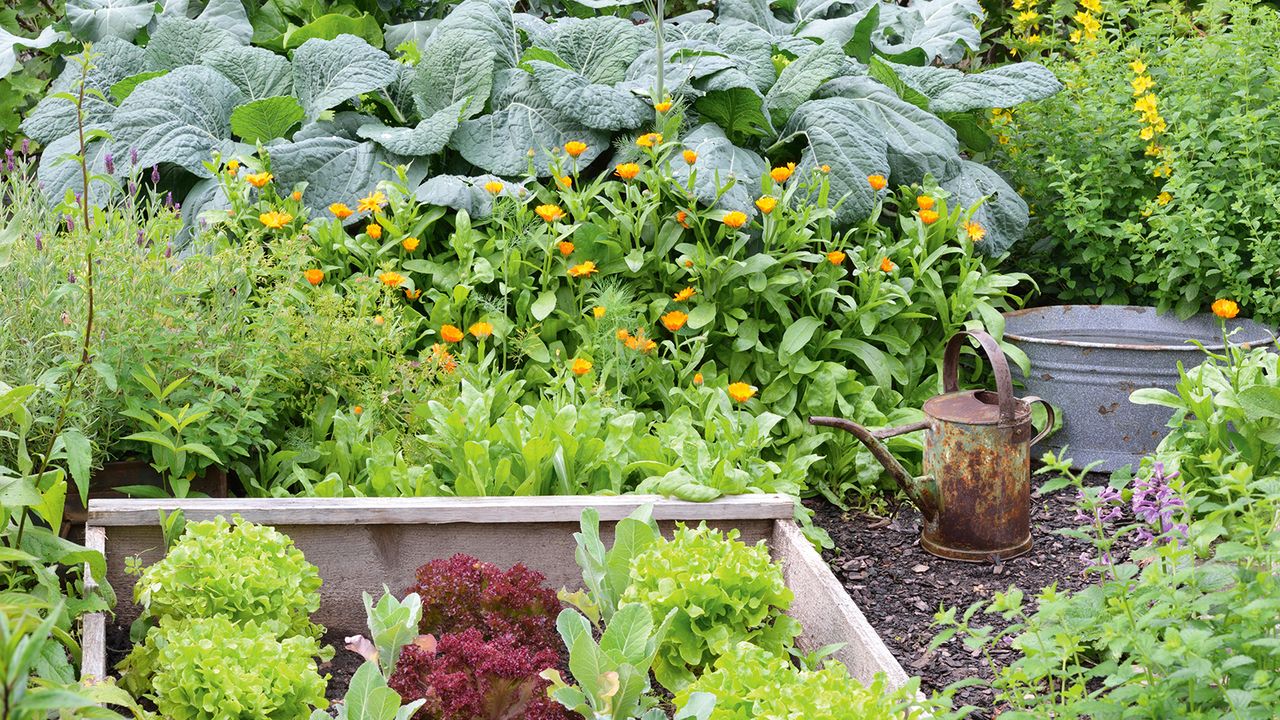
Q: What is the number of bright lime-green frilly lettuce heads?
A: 4